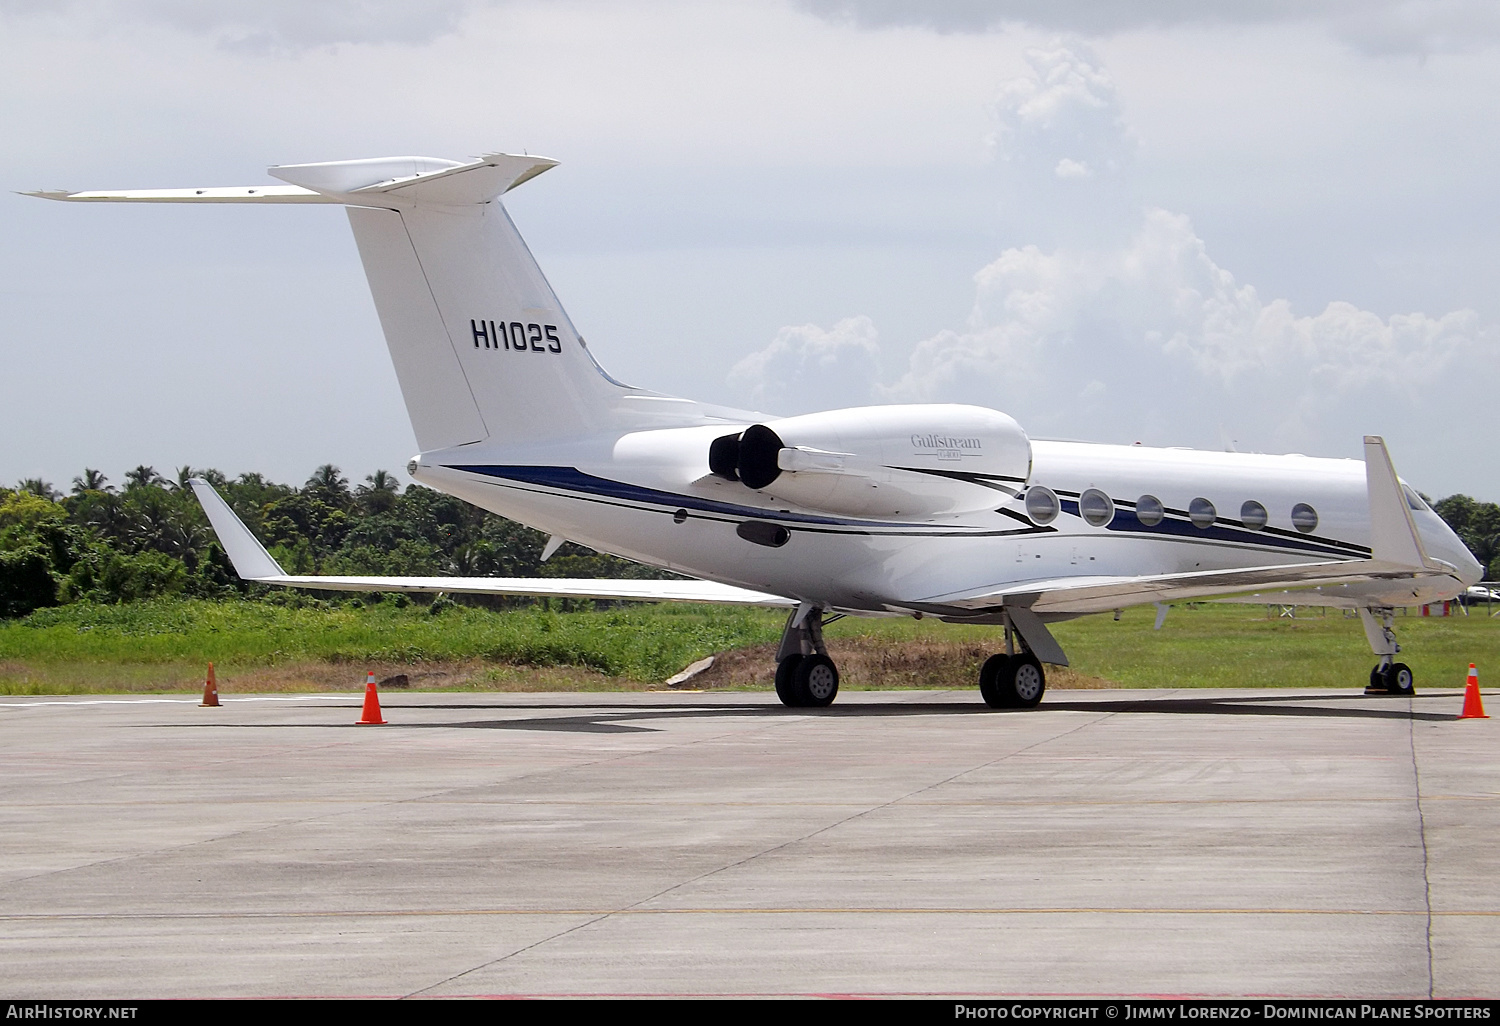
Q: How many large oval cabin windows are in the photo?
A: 6